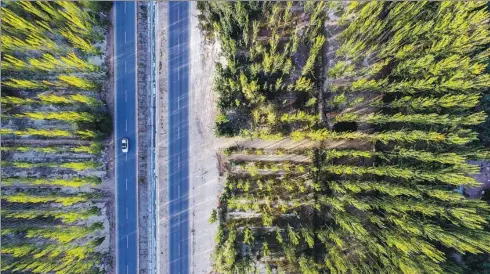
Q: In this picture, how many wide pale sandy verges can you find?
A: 1